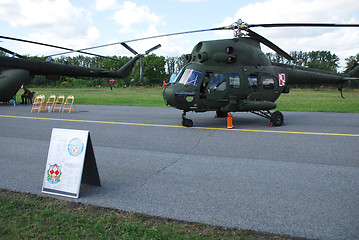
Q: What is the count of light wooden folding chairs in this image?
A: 5